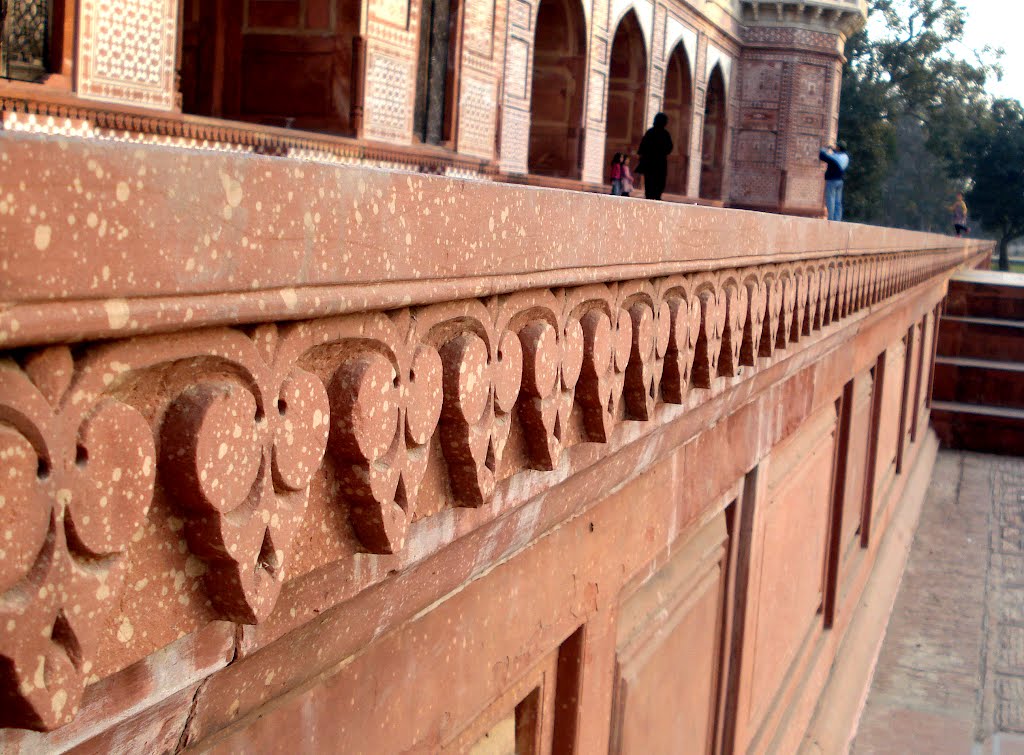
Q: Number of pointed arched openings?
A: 4